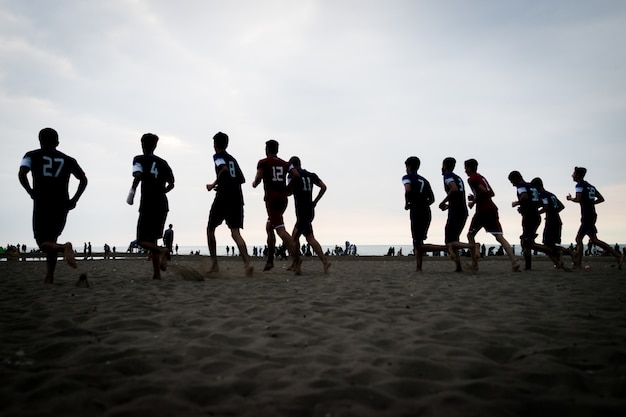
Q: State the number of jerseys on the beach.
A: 11